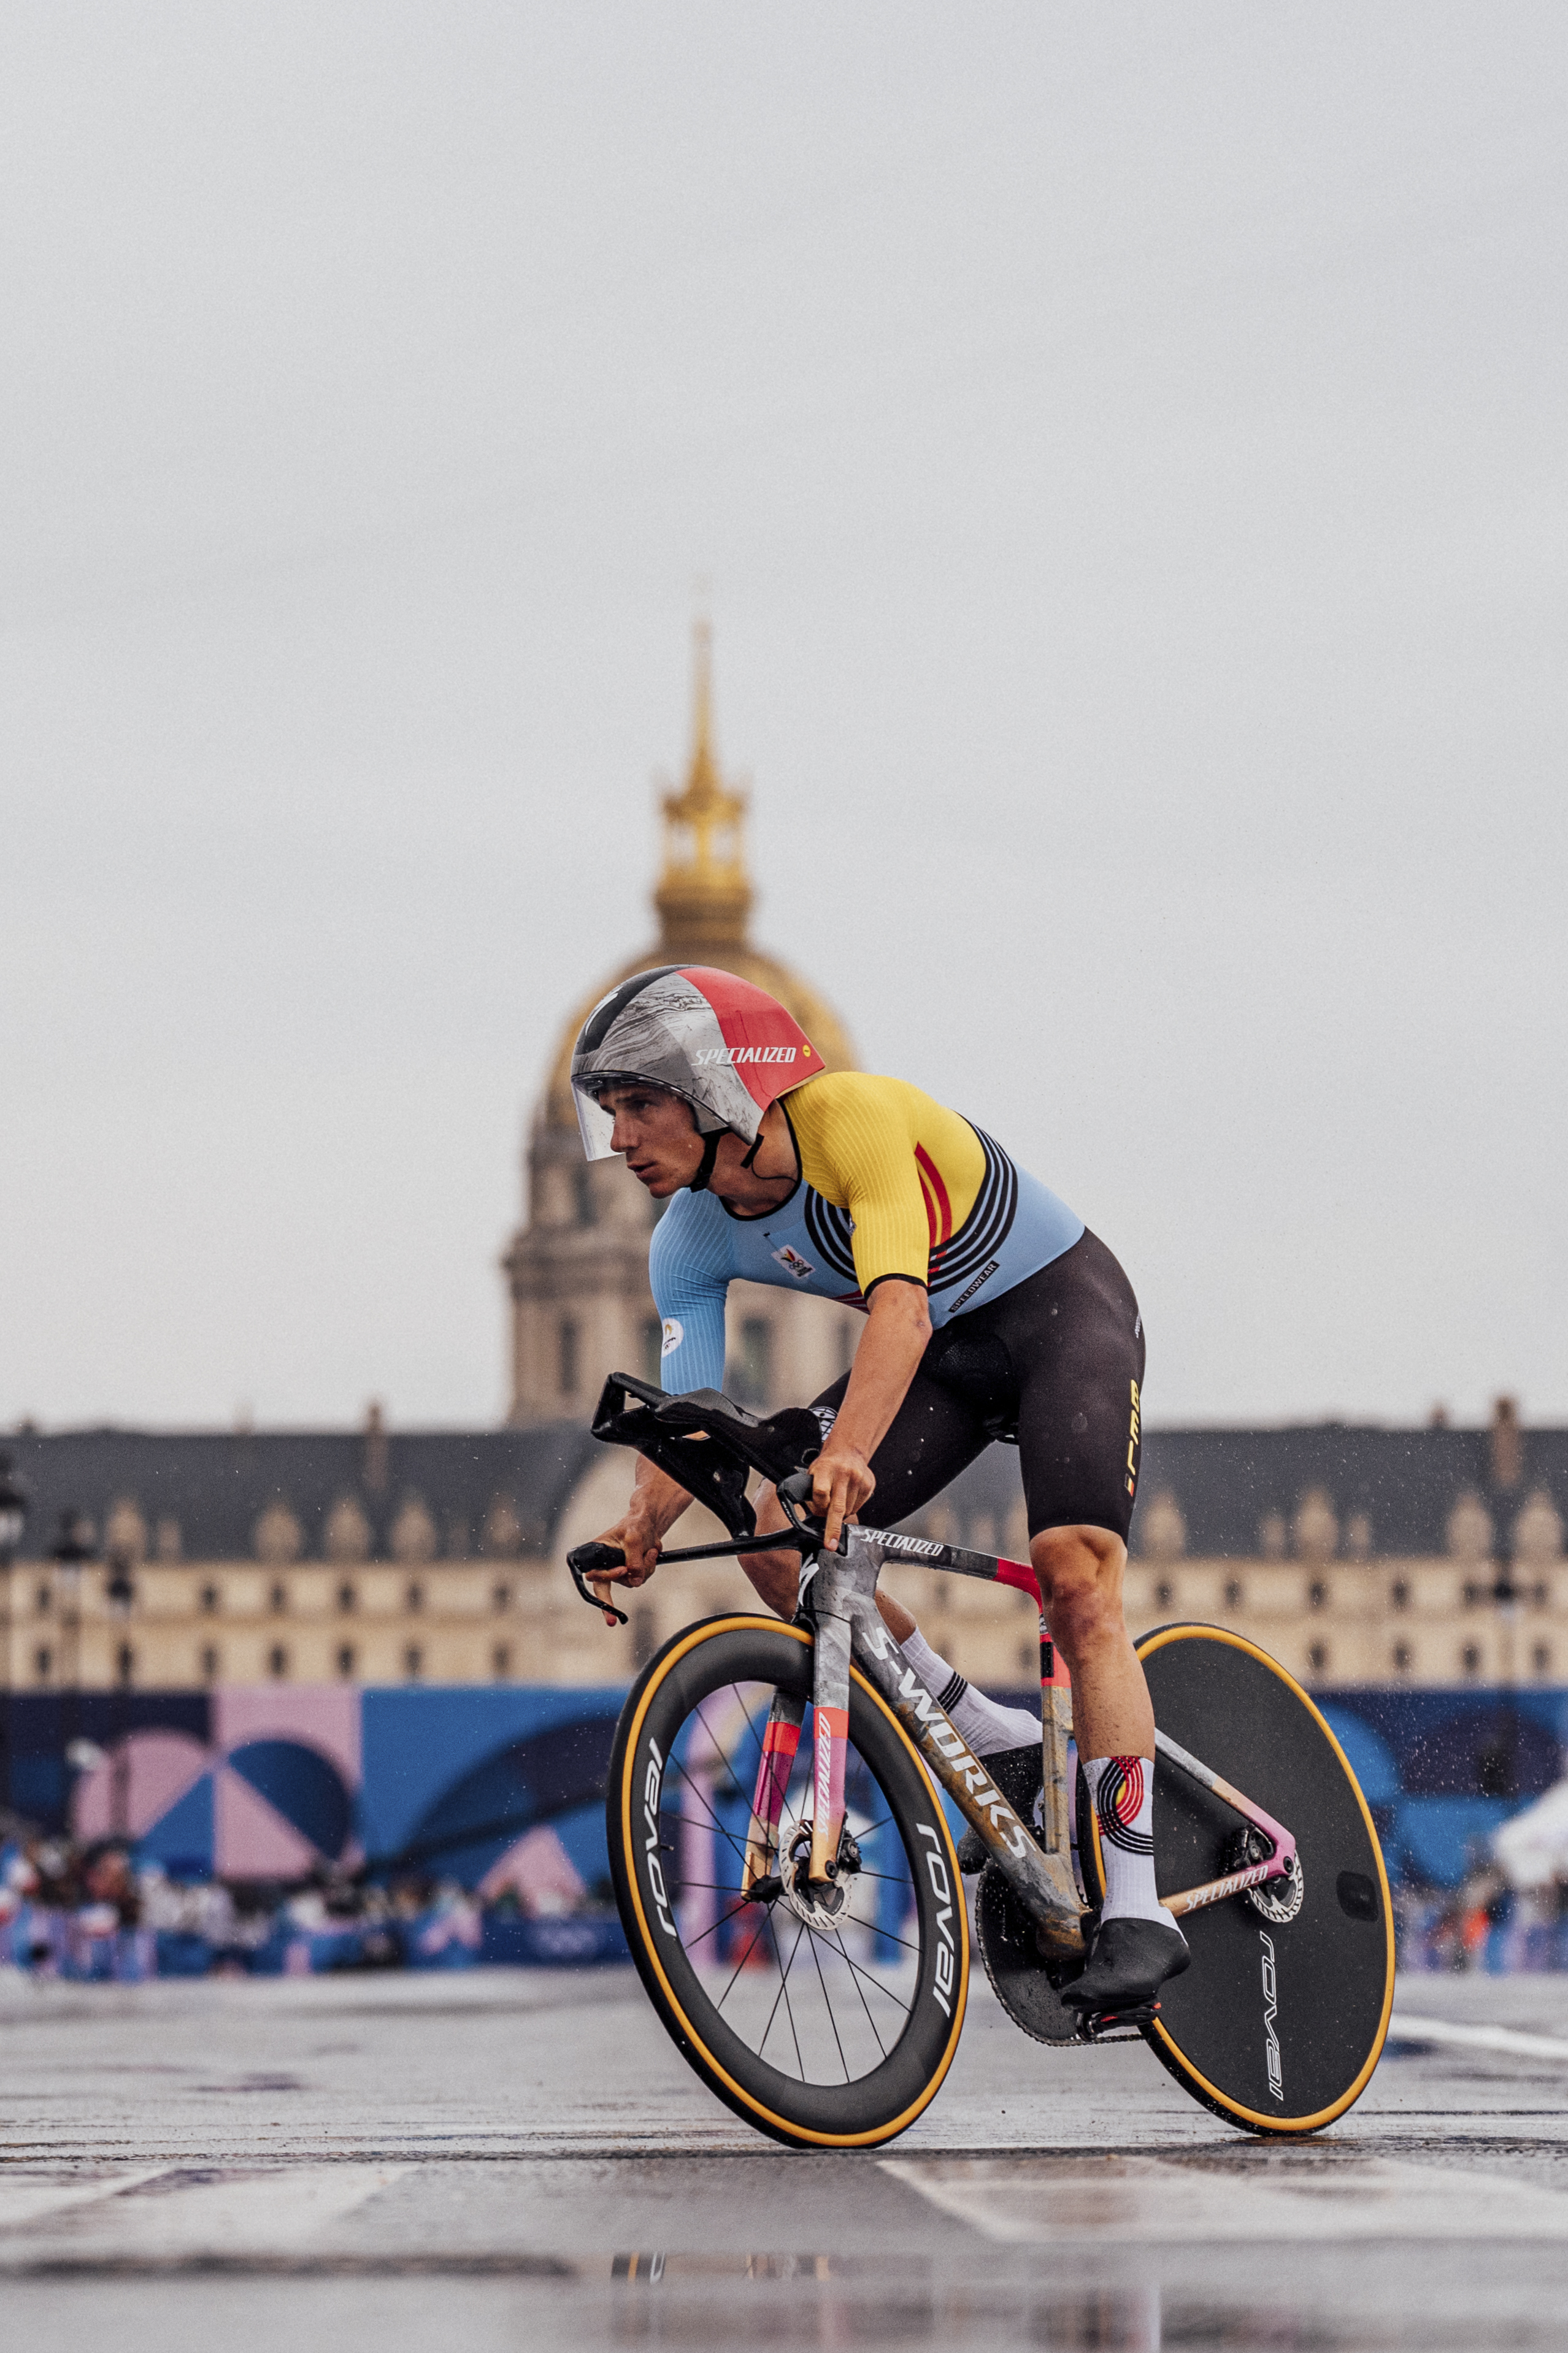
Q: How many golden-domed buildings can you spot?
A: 1